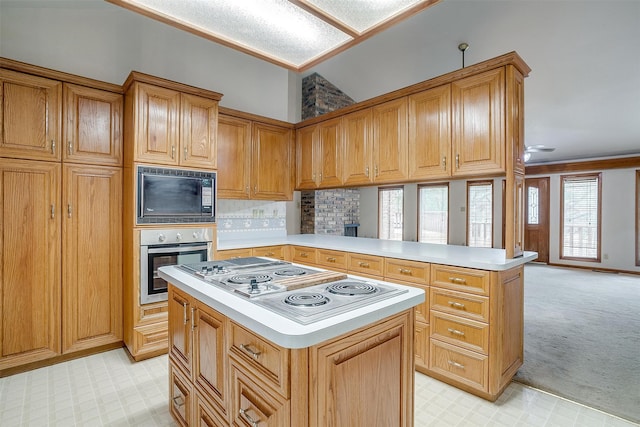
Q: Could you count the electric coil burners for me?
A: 4